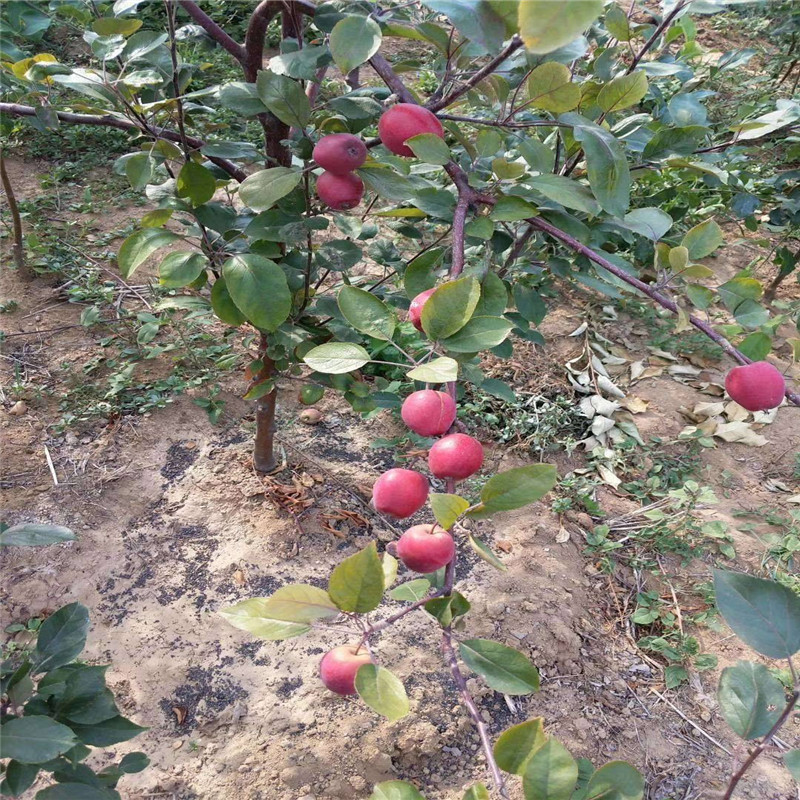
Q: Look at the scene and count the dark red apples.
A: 10